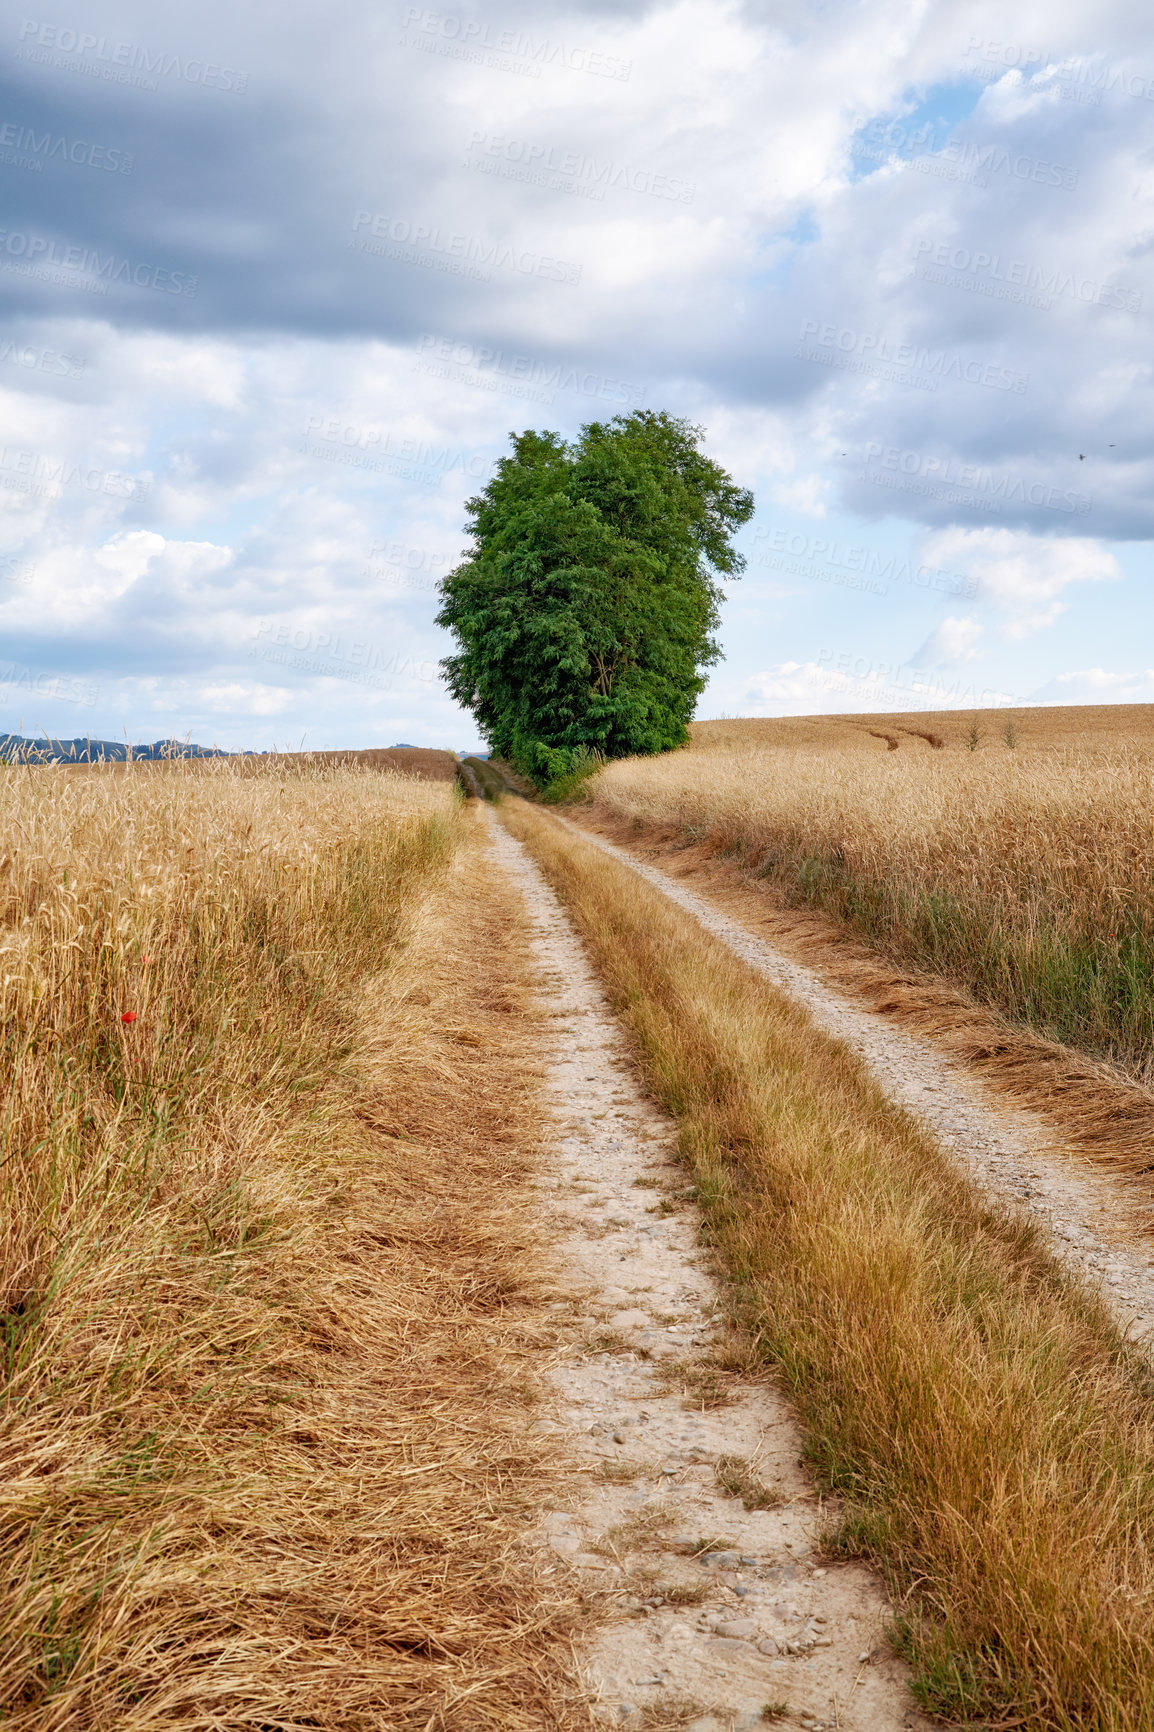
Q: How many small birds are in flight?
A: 3